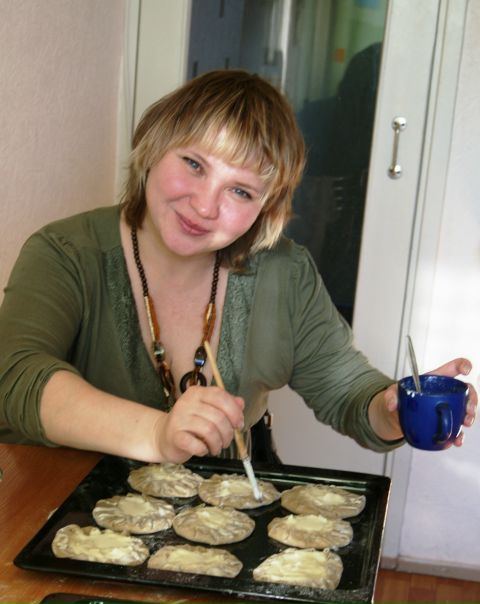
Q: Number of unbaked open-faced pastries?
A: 9